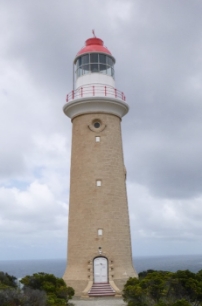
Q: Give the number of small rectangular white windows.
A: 3